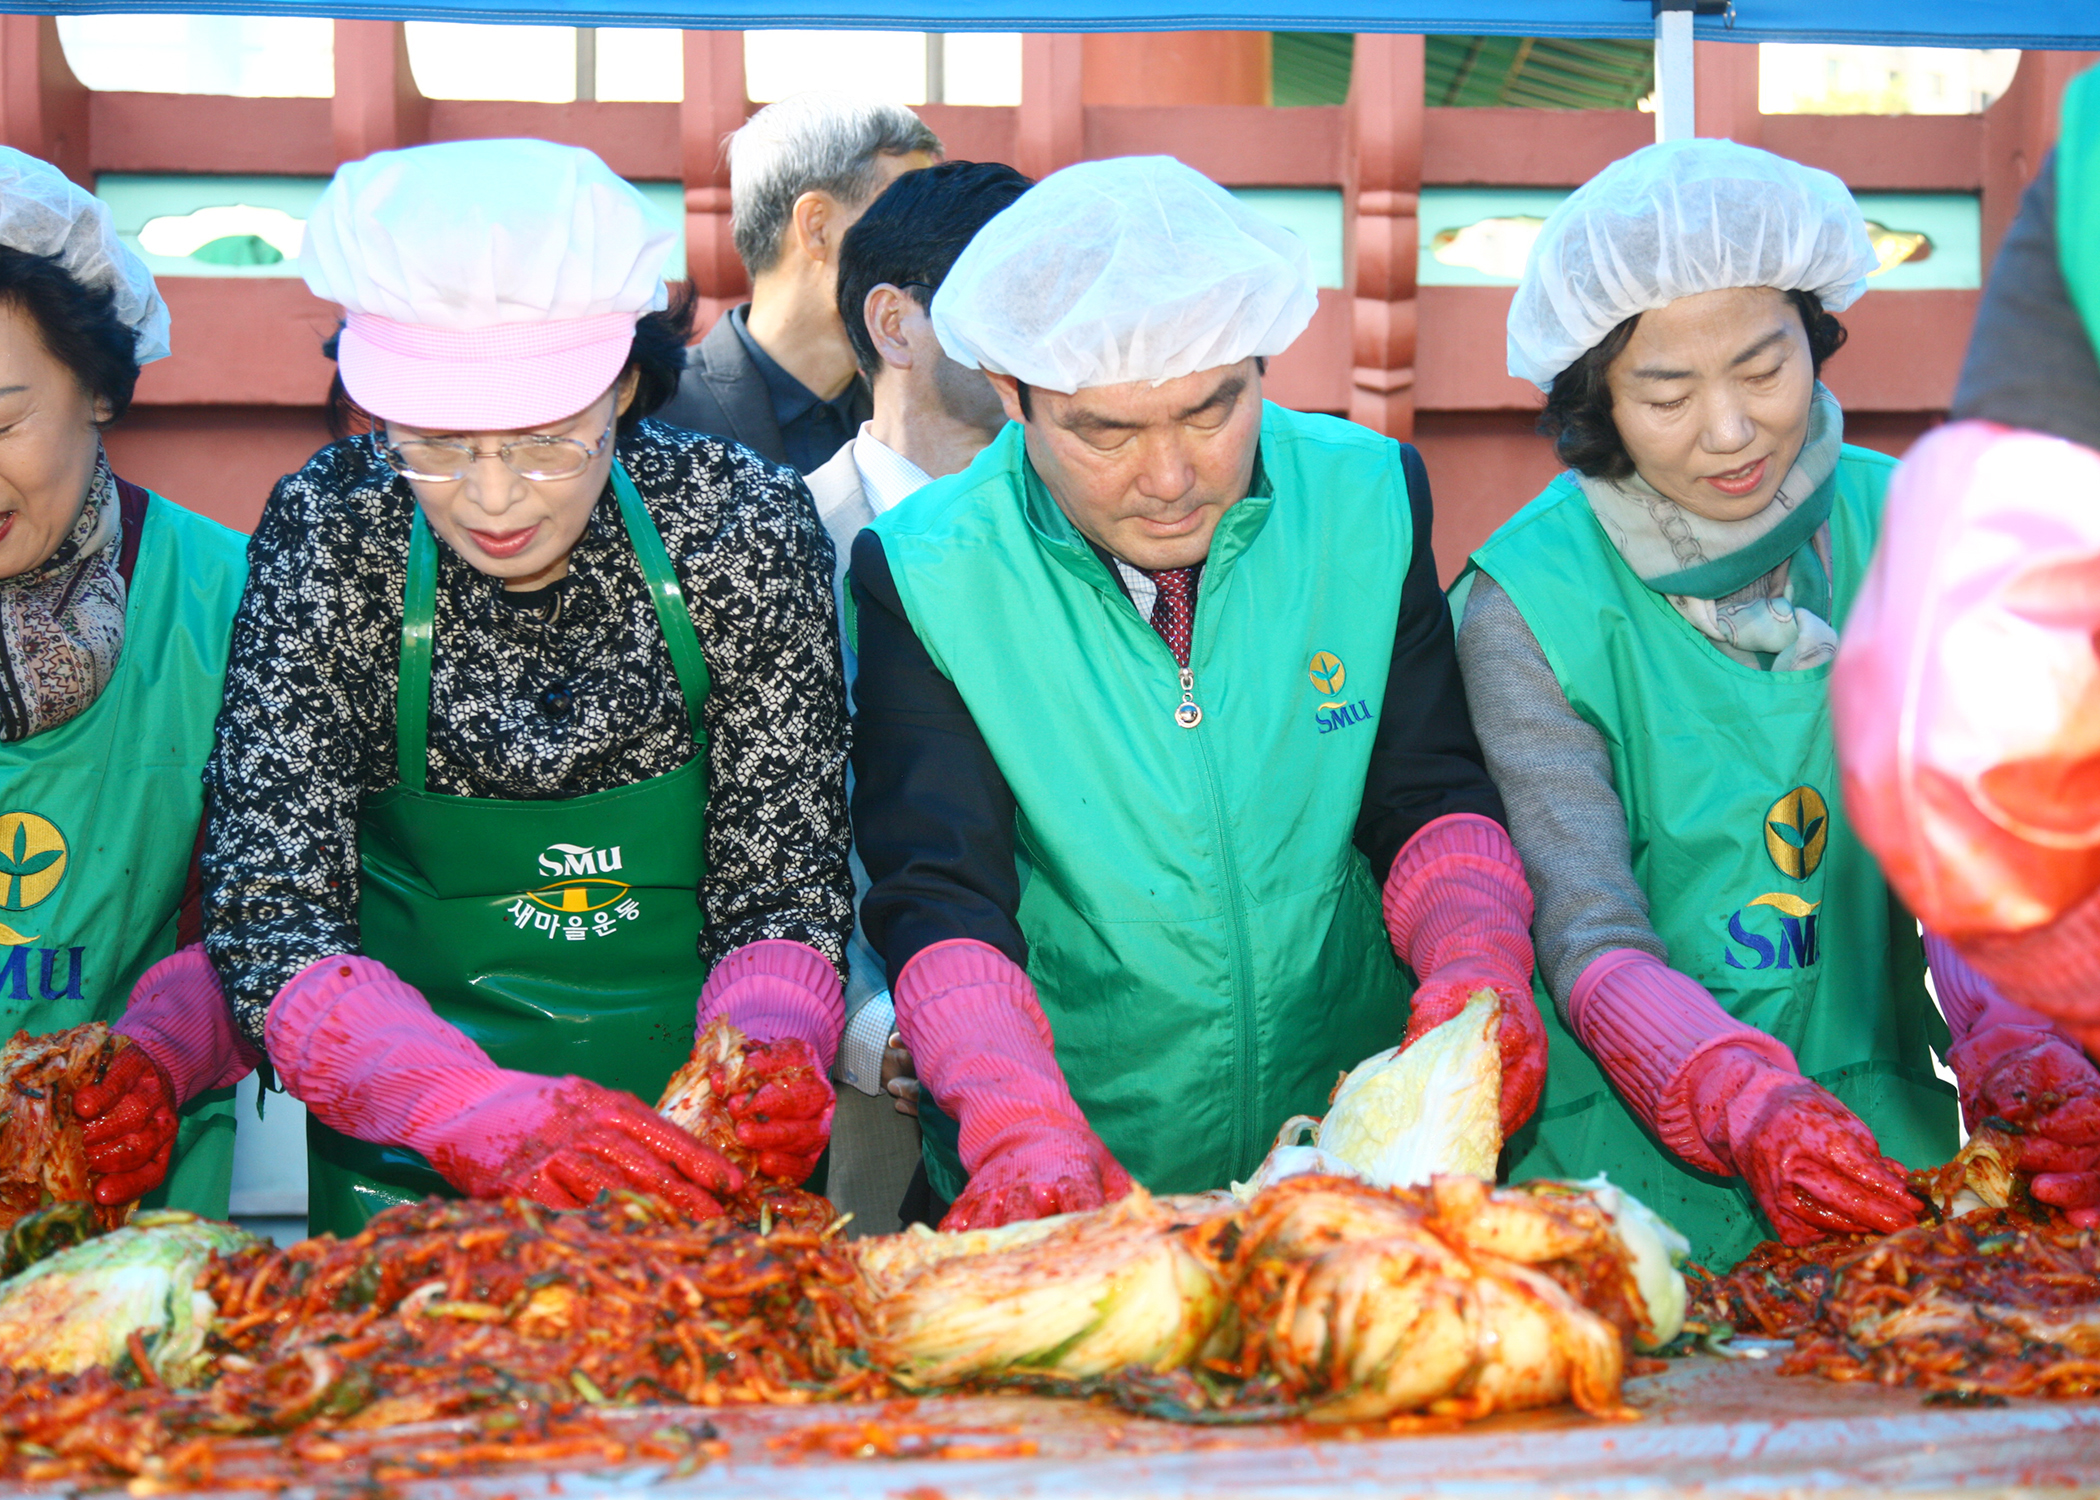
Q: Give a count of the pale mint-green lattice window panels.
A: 3